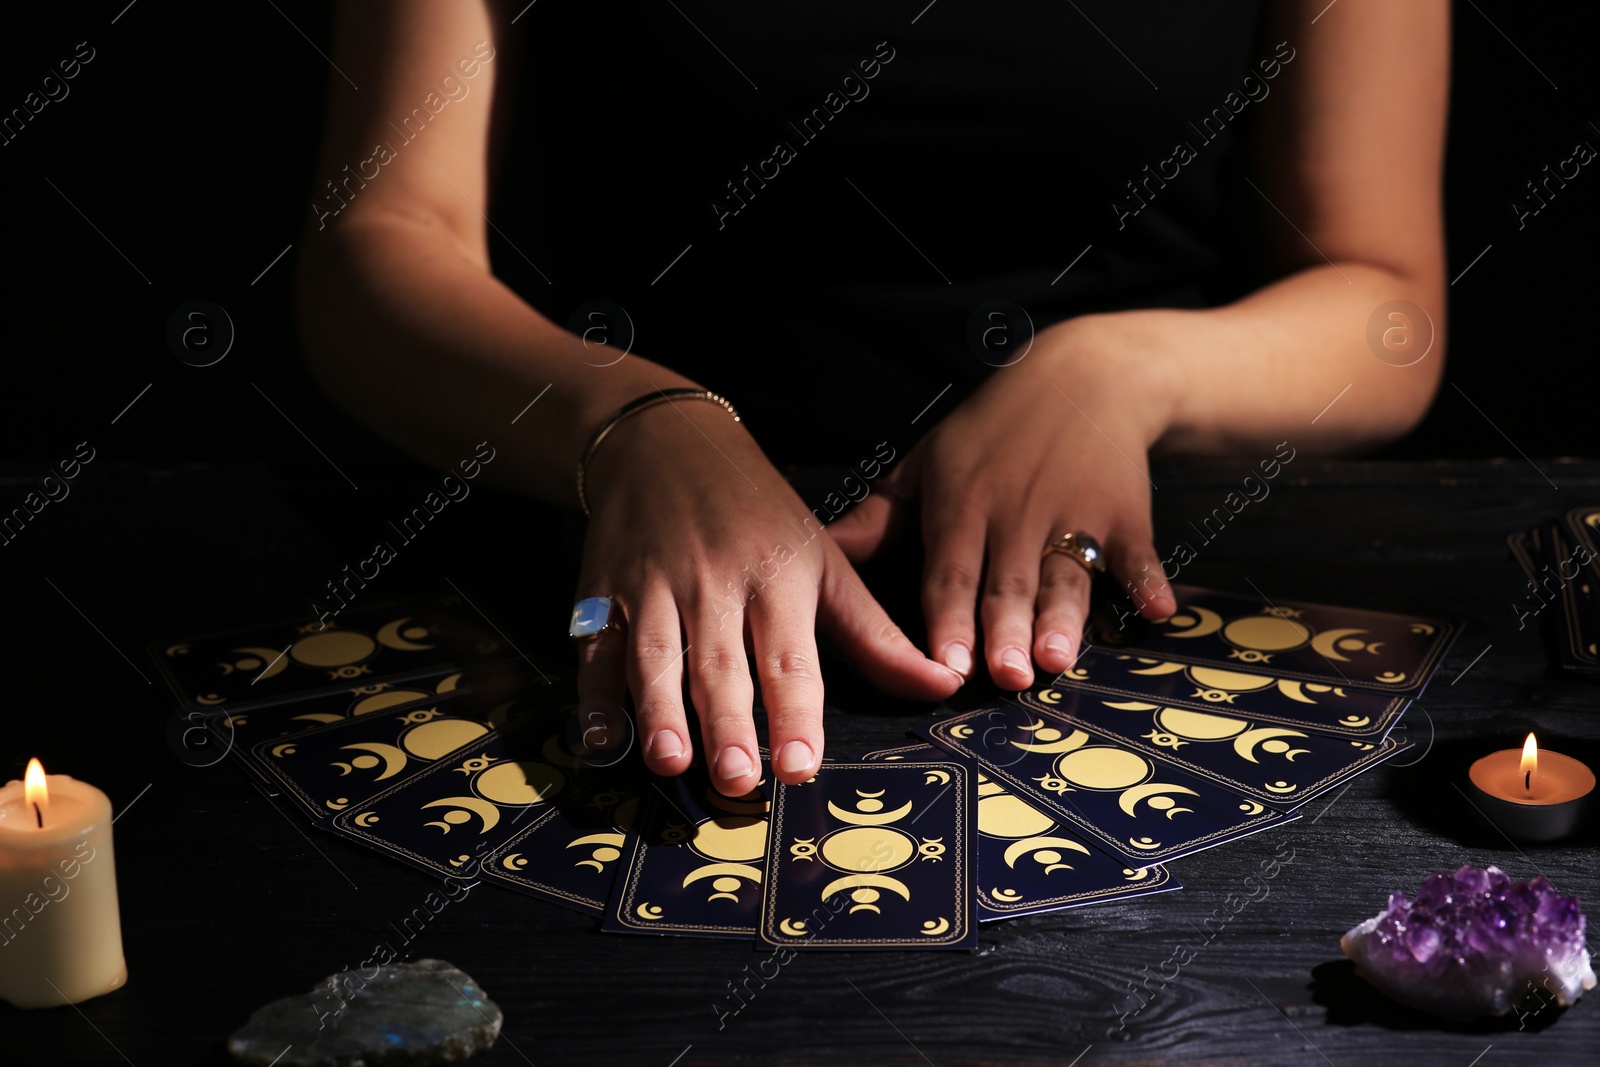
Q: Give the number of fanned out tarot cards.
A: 12